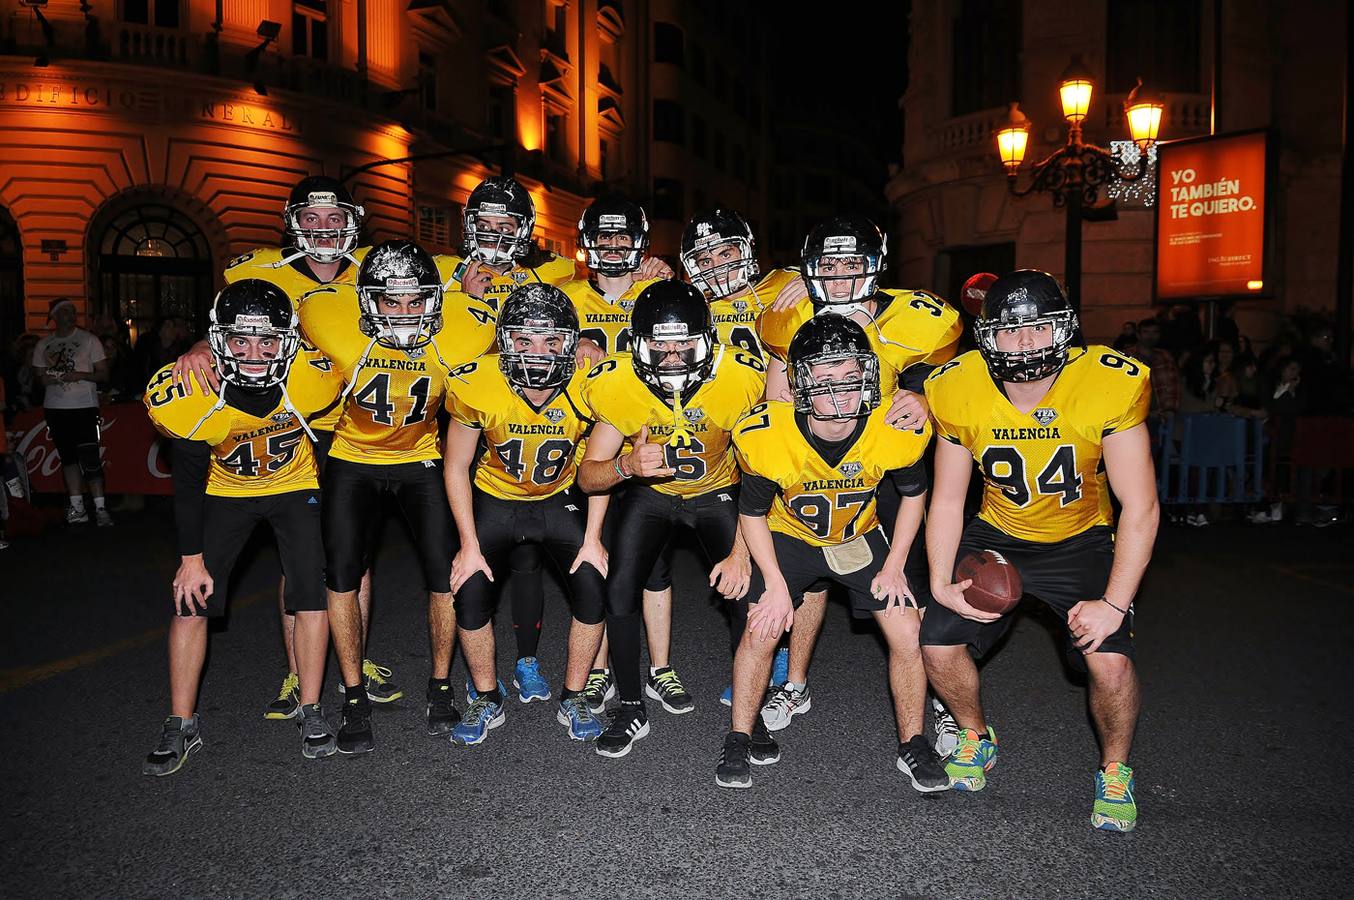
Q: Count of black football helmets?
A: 11